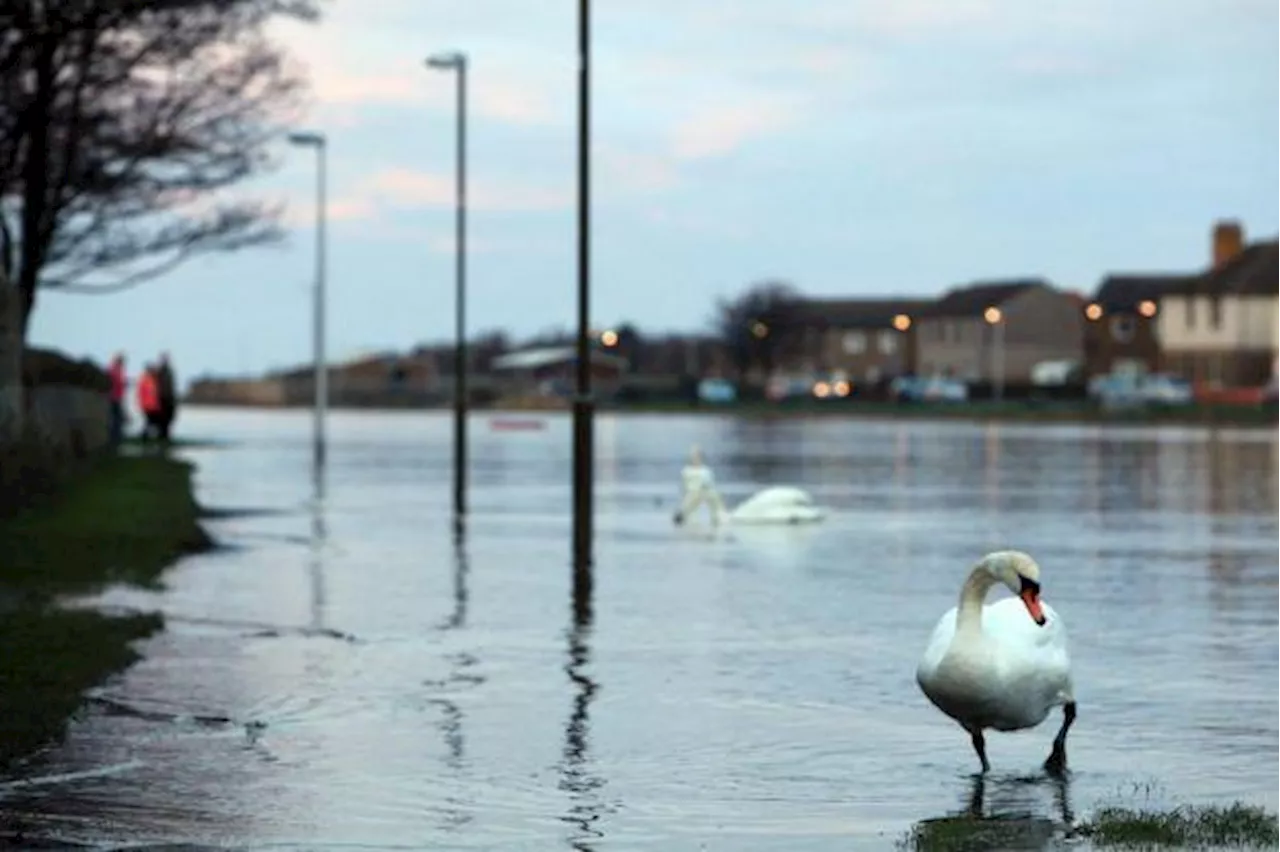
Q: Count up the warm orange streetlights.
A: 6